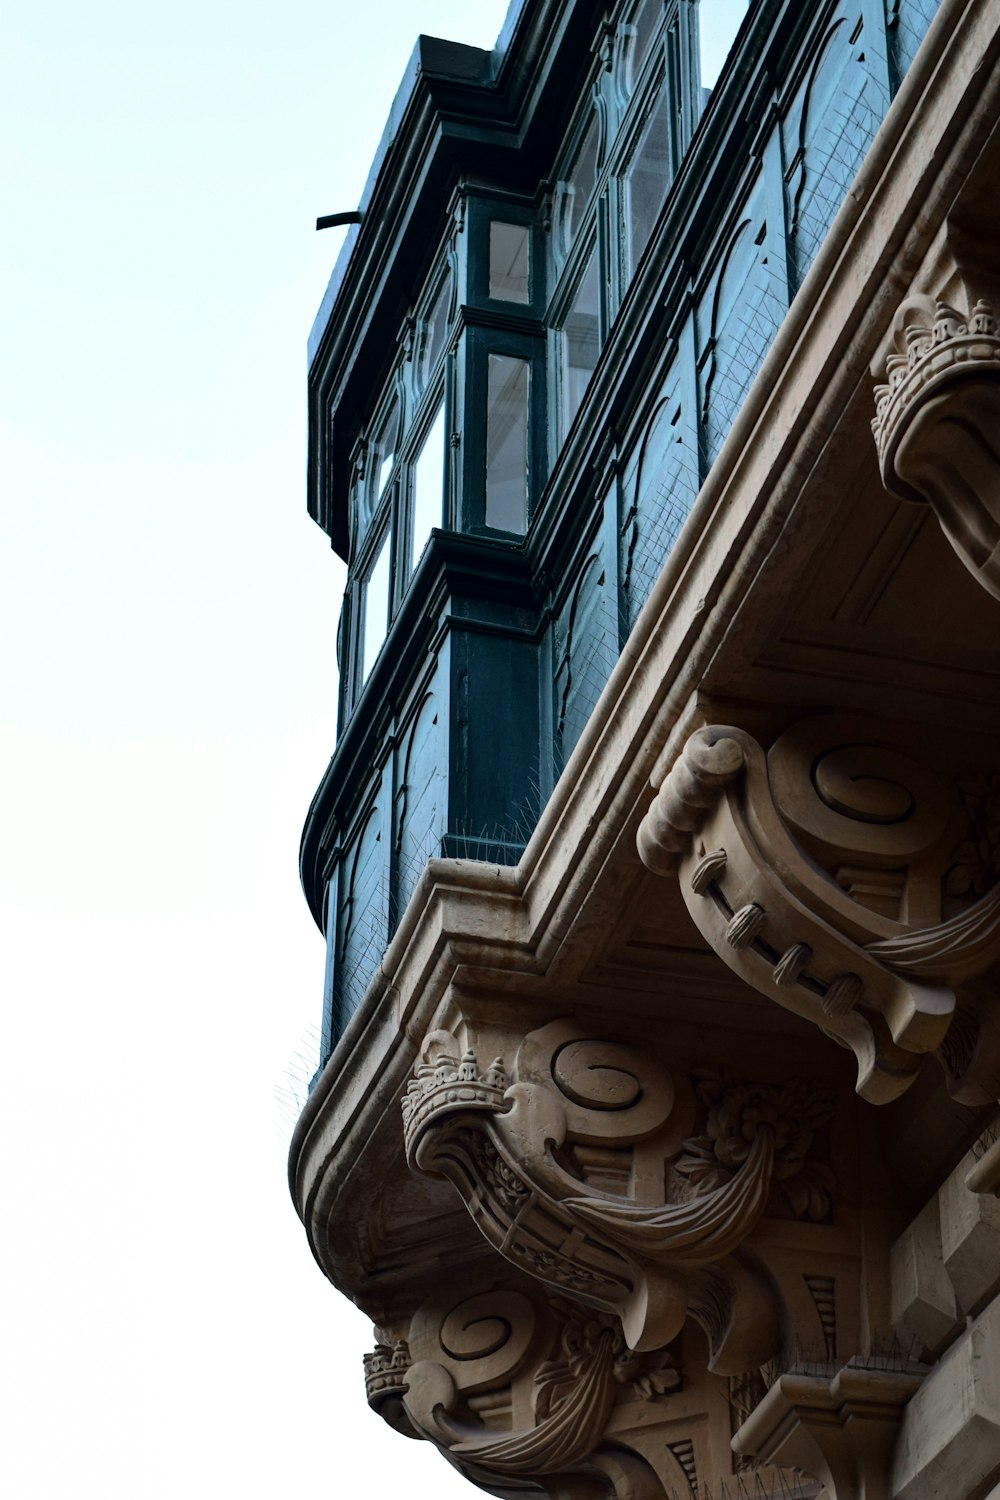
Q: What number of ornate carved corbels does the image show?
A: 4